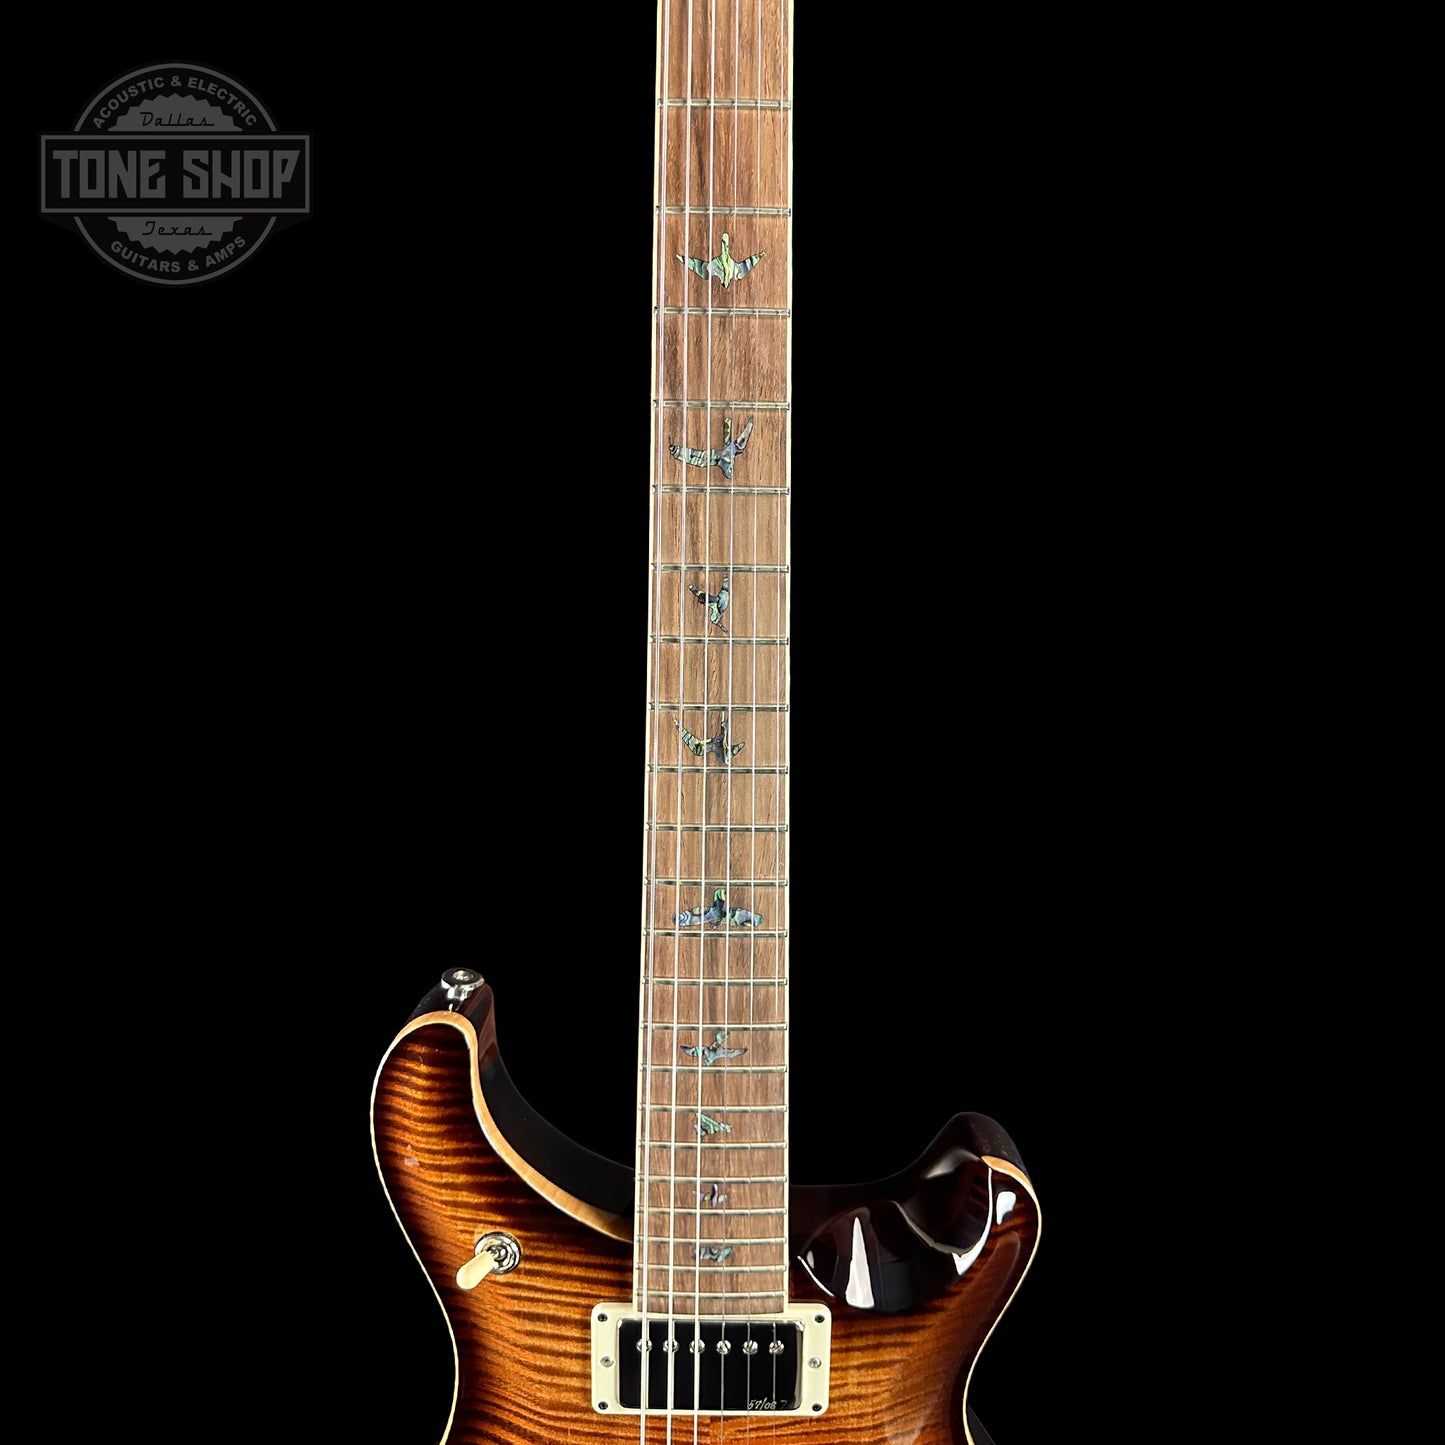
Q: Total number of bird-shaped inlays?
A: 9